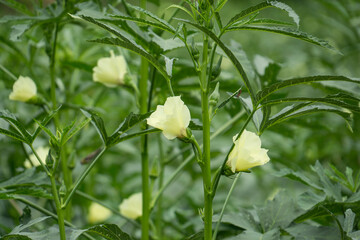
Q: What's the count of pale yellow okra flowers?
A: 7